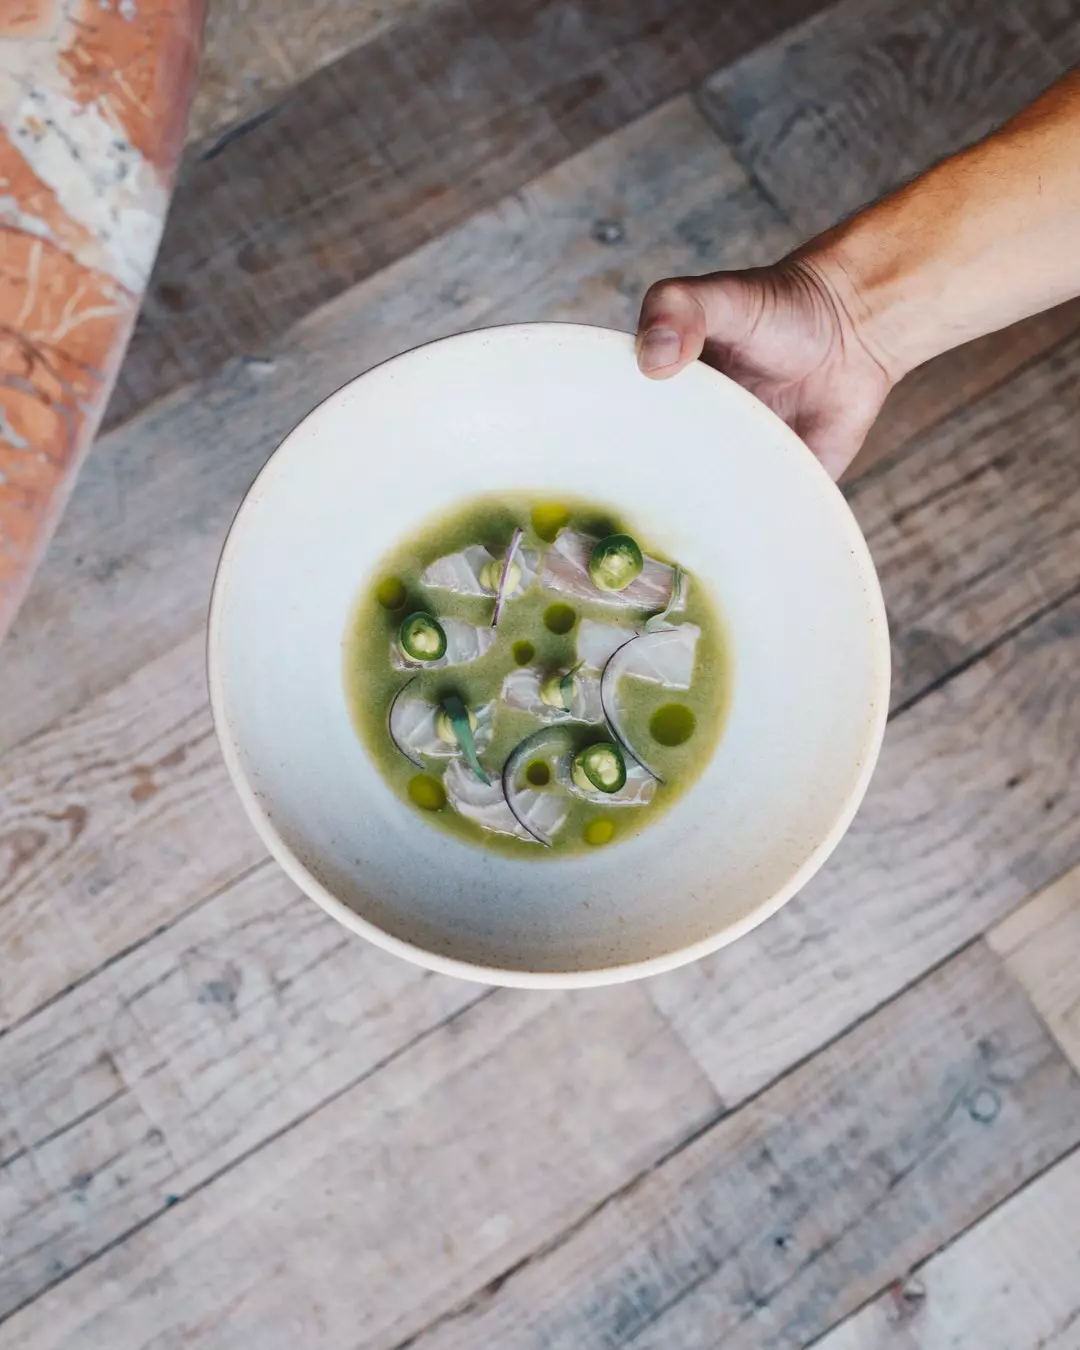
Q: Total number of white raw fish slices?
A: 8